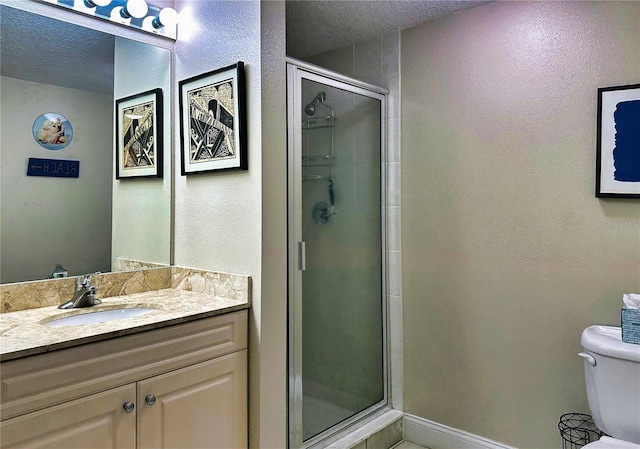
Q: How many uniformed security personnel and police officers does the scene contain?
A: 0